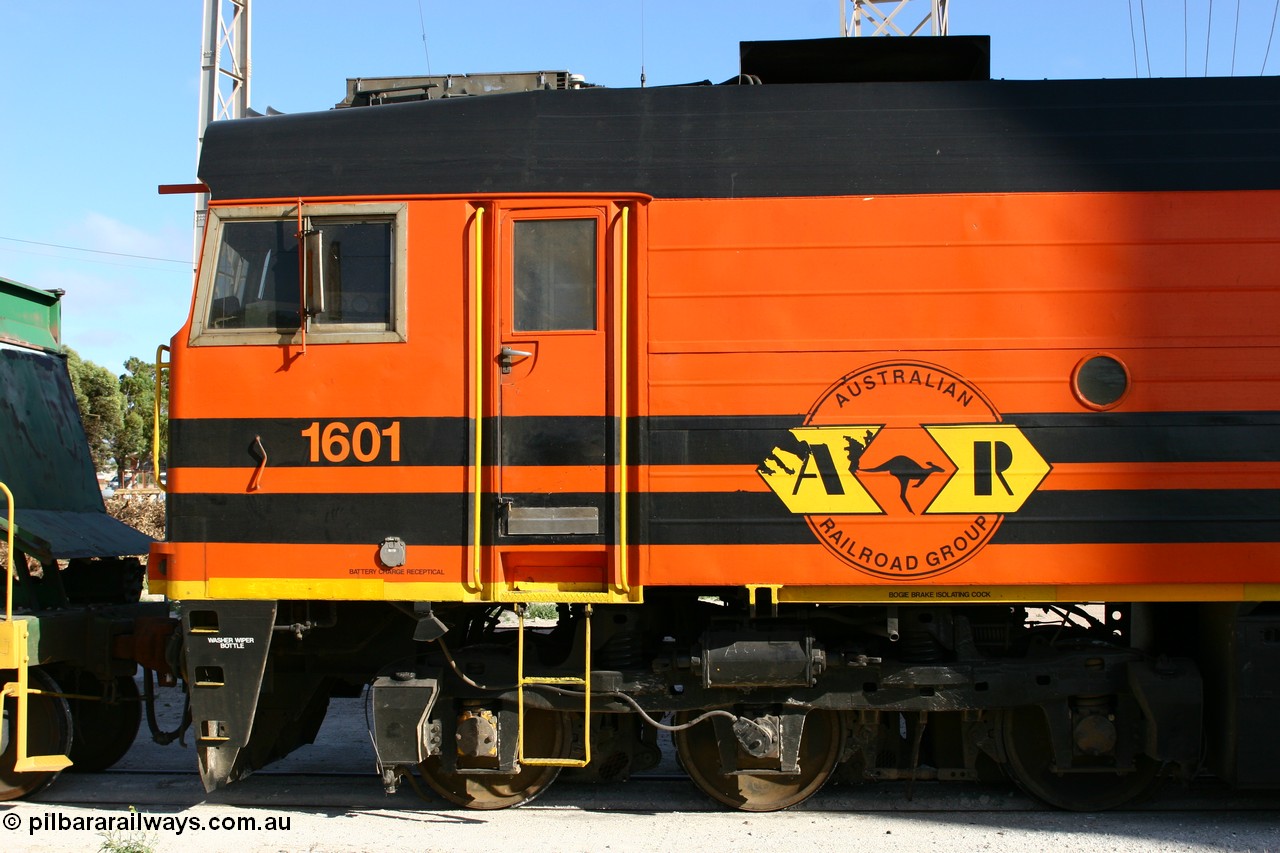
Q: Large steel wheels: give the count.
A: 5